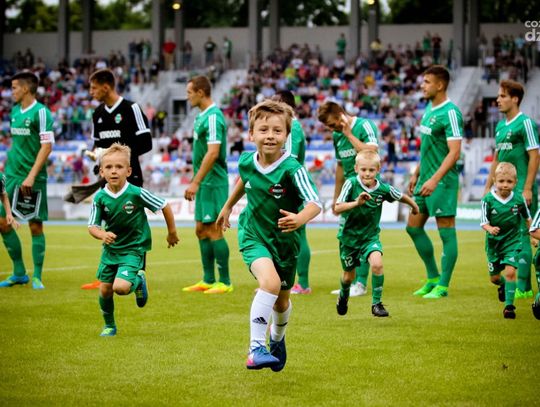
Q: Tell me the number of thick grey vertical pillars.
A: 10